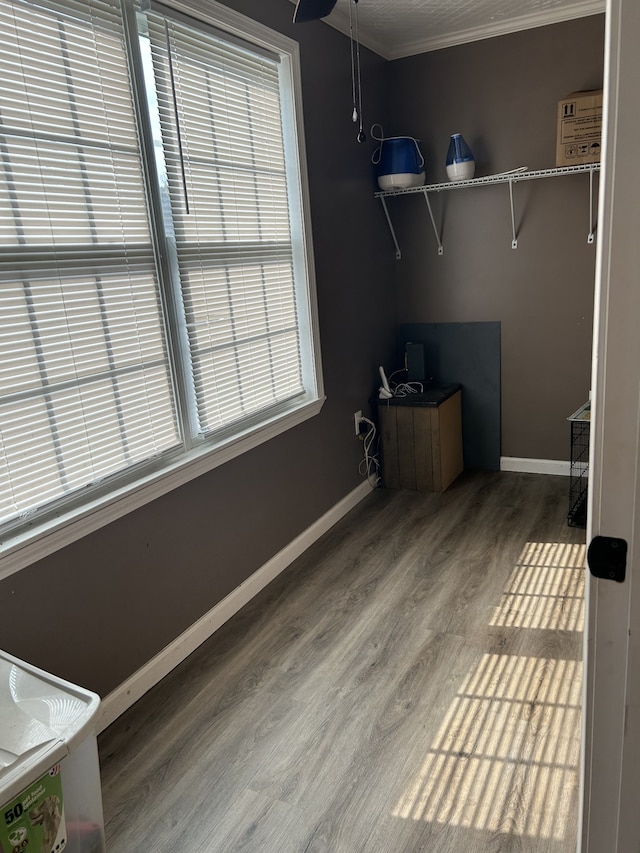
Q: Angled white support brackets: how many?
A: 4